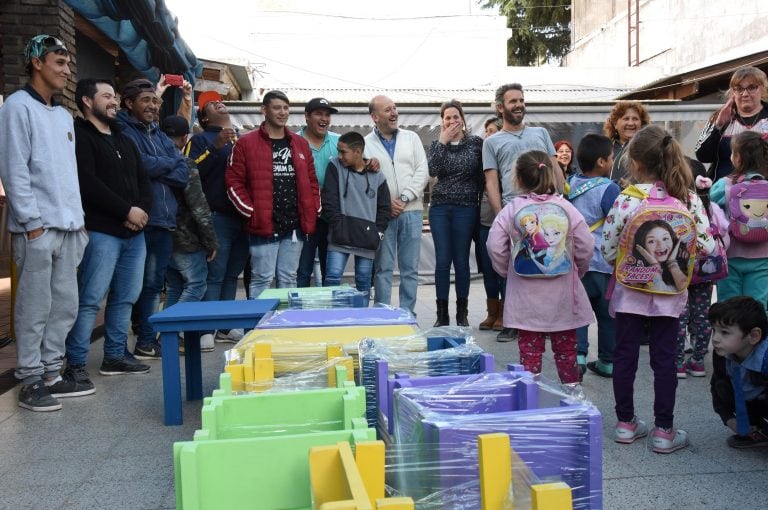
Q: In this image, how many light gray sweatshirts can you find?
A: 1